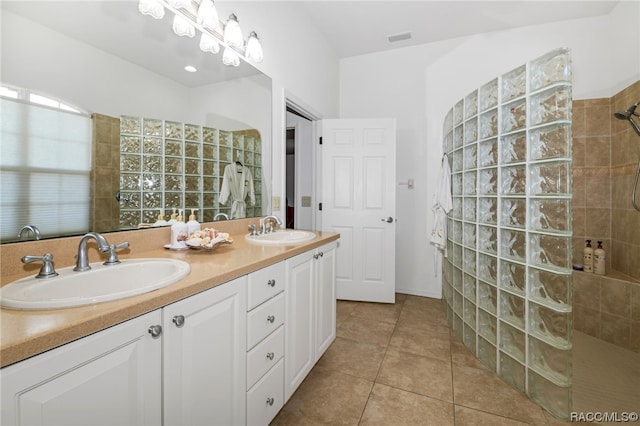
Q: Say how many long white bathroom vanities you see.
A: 1